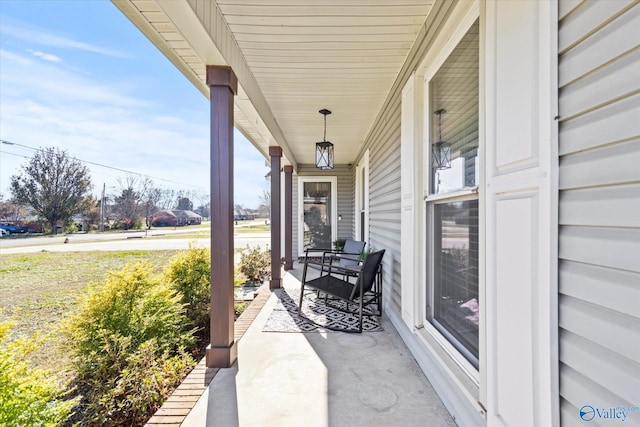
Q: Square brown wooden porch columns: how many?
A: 3